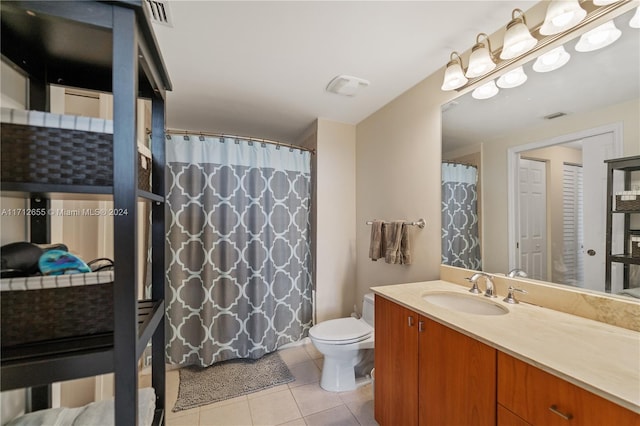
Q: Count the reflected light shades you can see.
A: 5